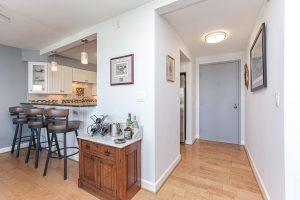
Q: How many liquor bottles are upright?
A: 3